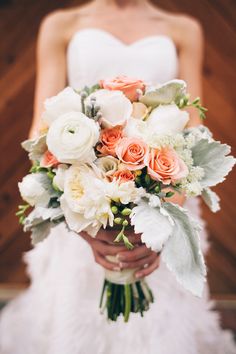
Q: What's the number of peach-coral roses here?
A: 6